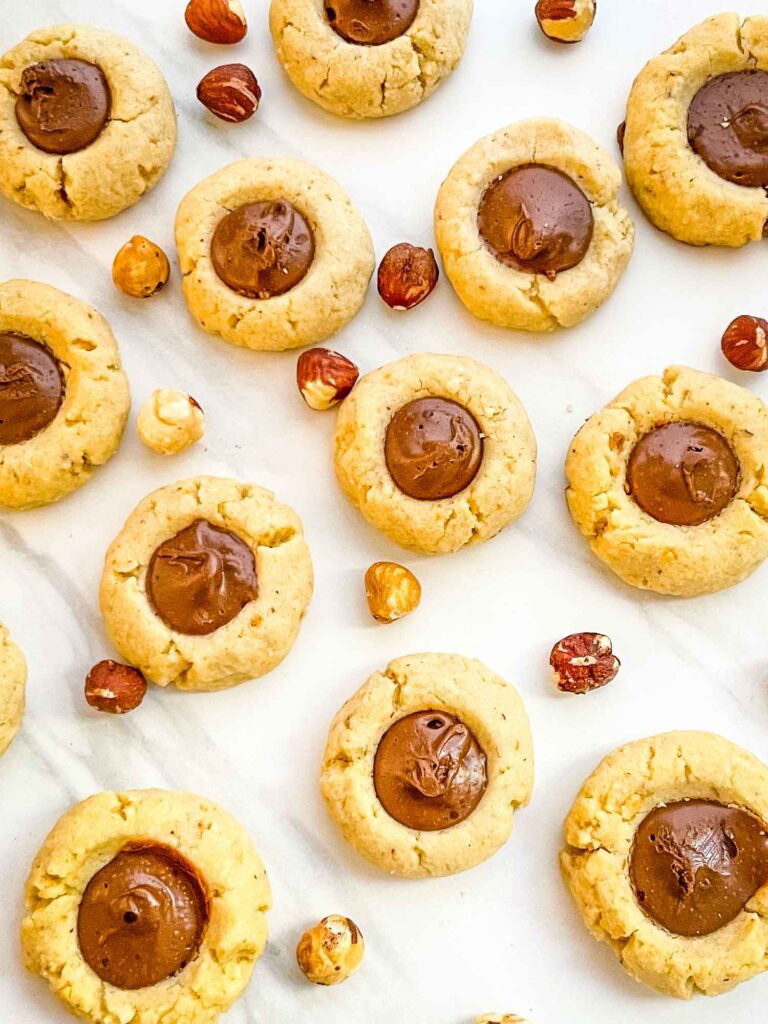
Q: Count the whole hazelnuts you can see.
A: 12